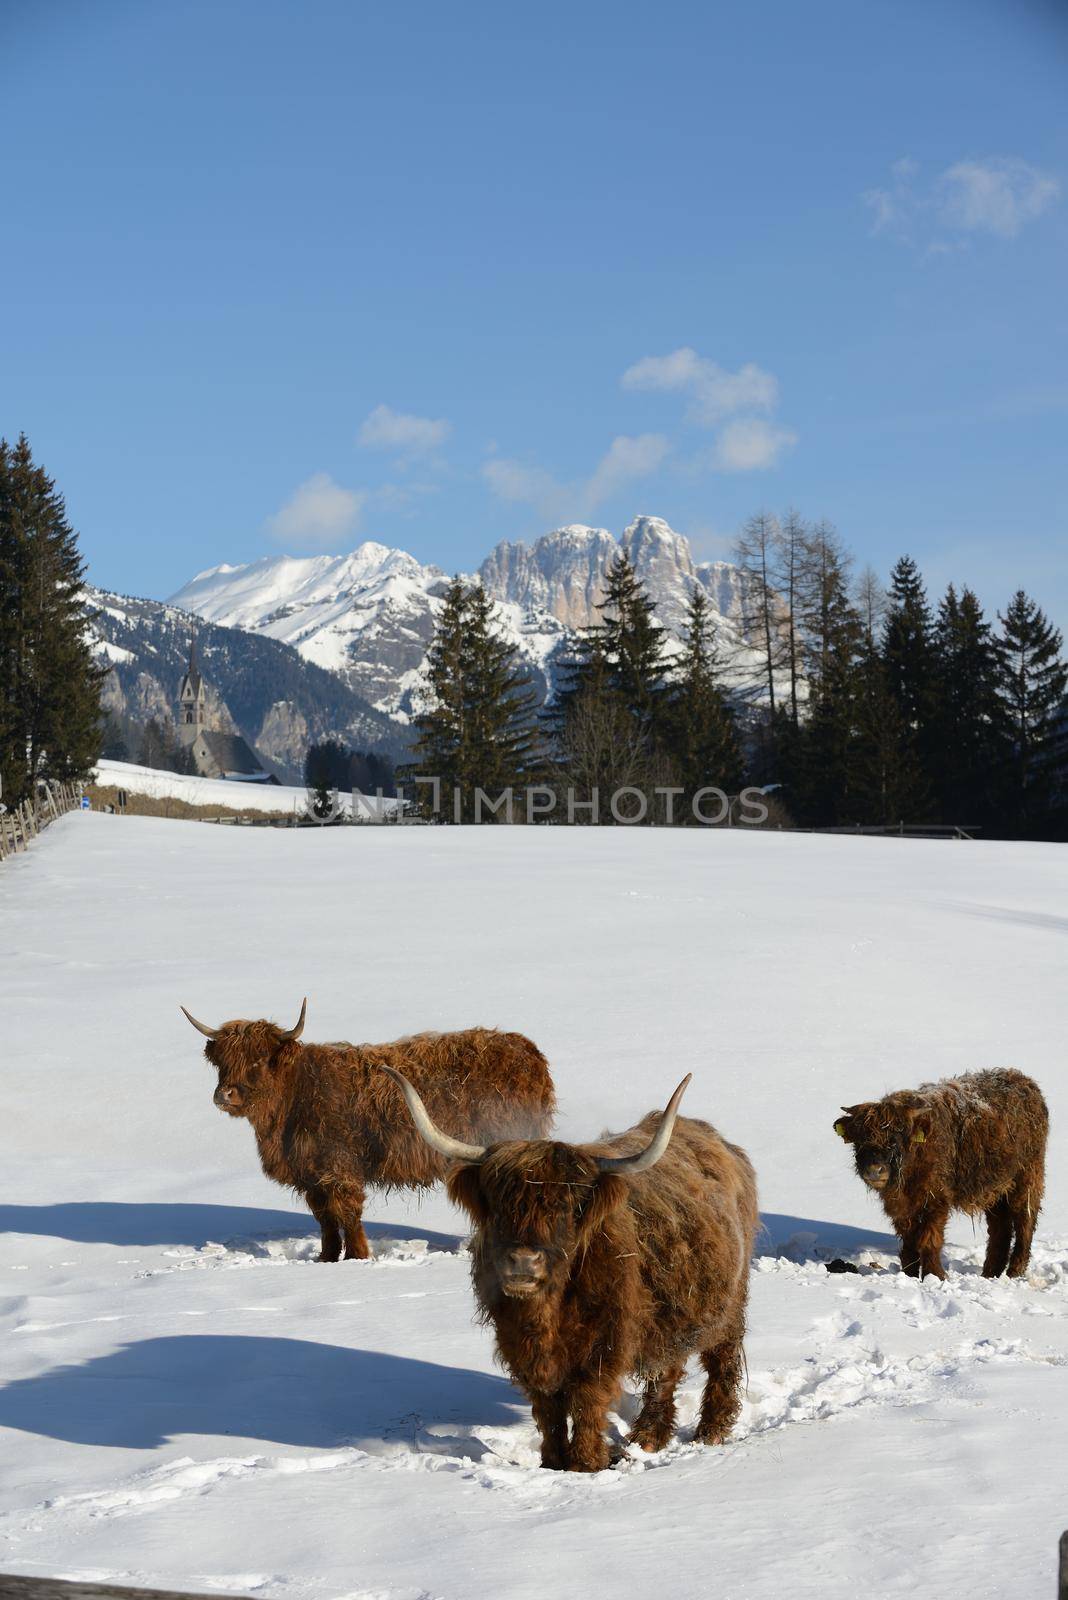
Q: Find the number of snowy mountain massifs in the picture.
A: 2